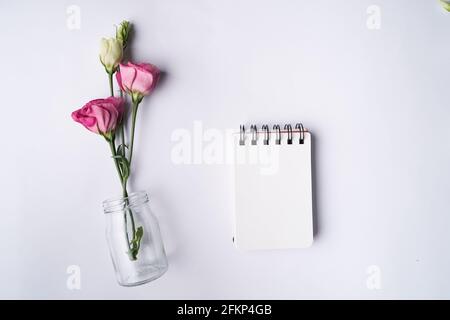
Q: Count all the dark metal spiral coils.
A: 6